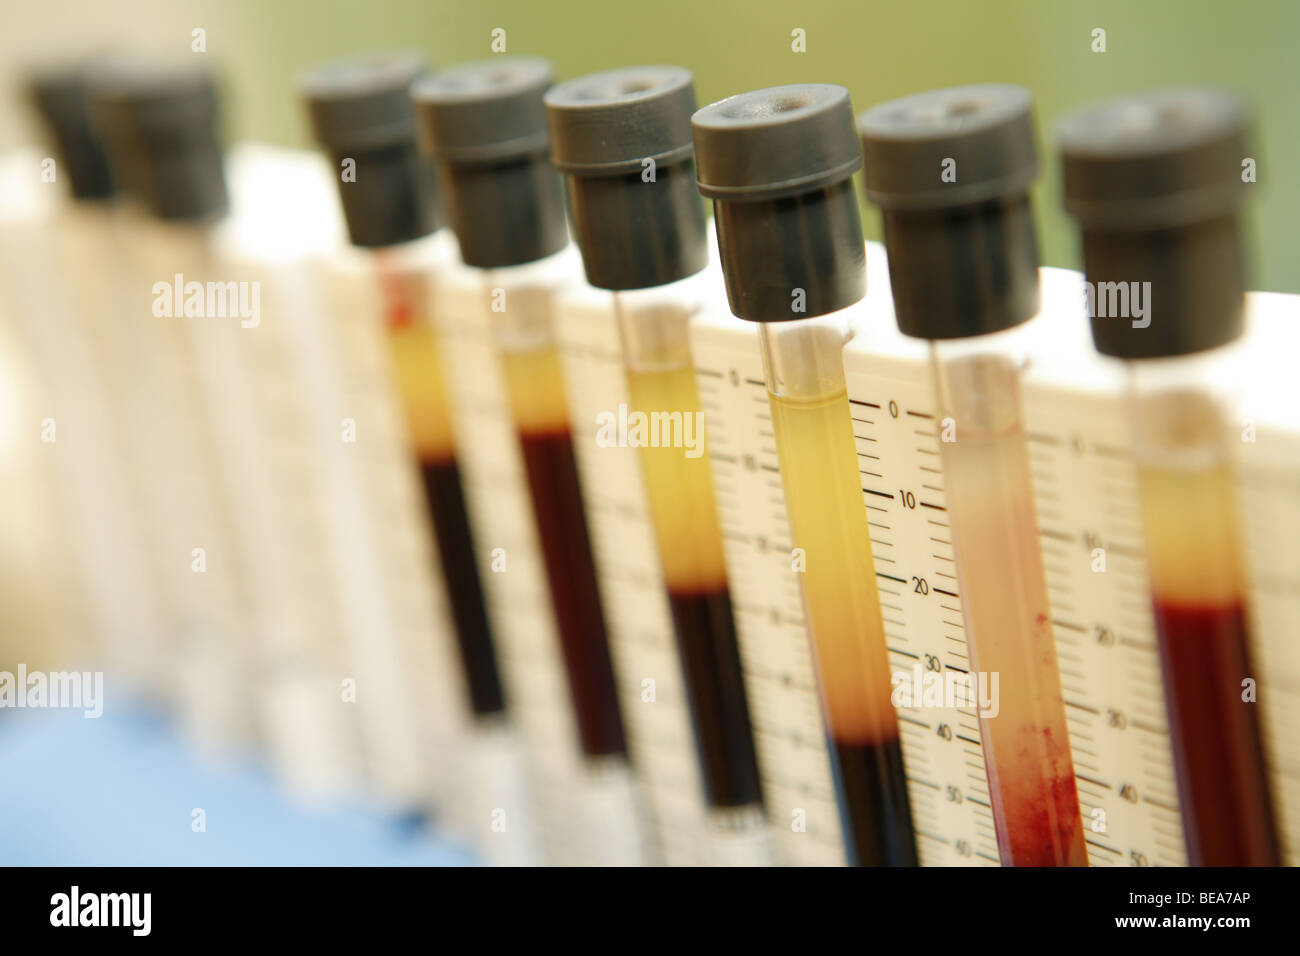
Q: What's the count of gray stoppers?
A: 8